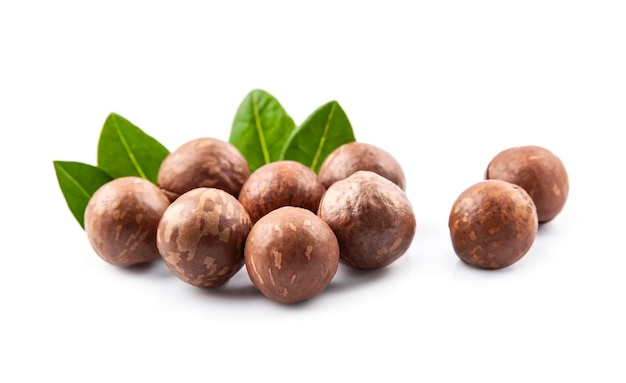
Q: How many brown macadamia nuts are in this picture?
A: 9